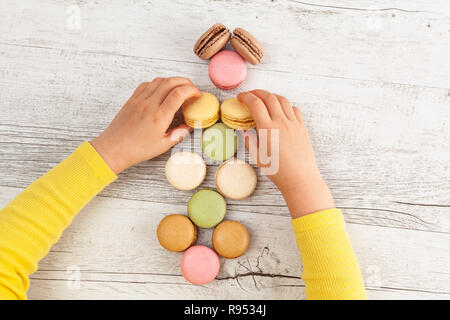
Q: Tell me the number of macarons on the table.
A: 12